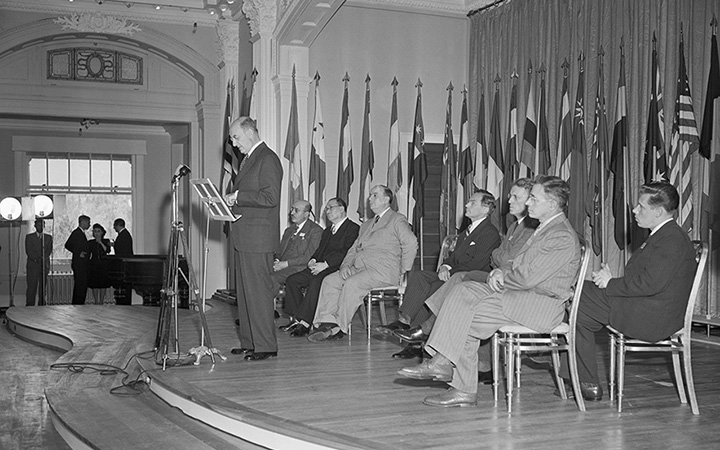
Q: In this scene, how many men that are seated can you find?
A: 7